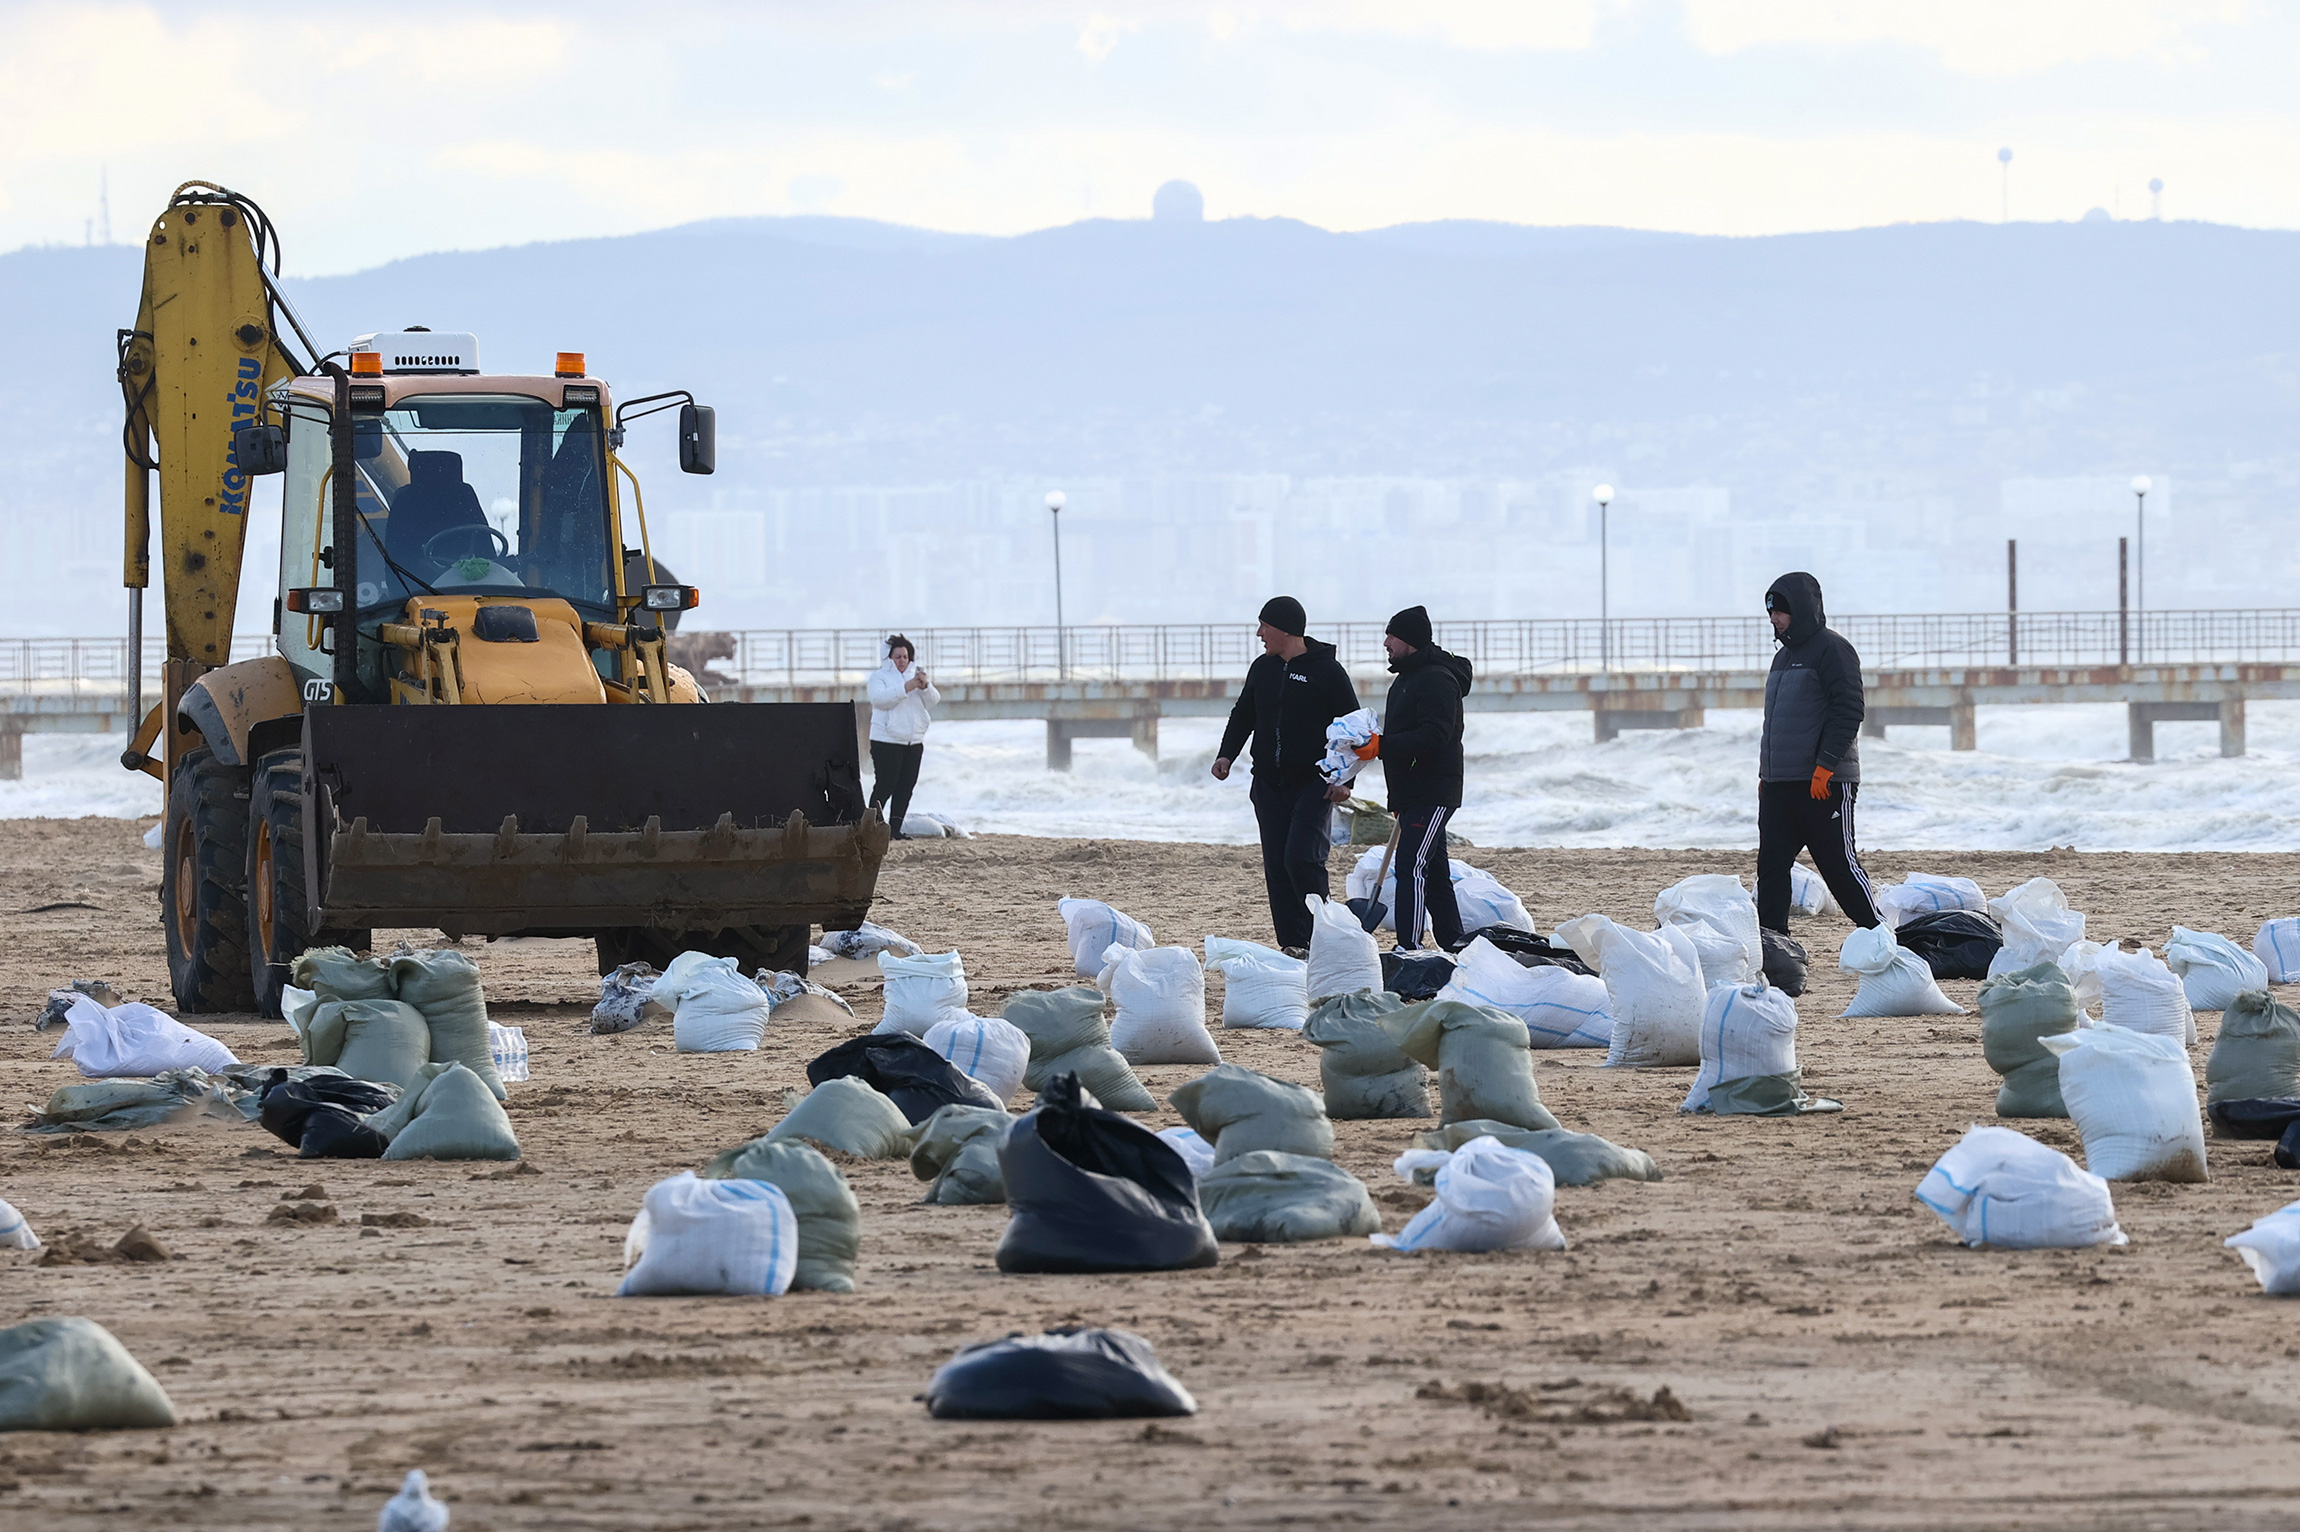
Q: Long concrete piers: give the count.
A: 1